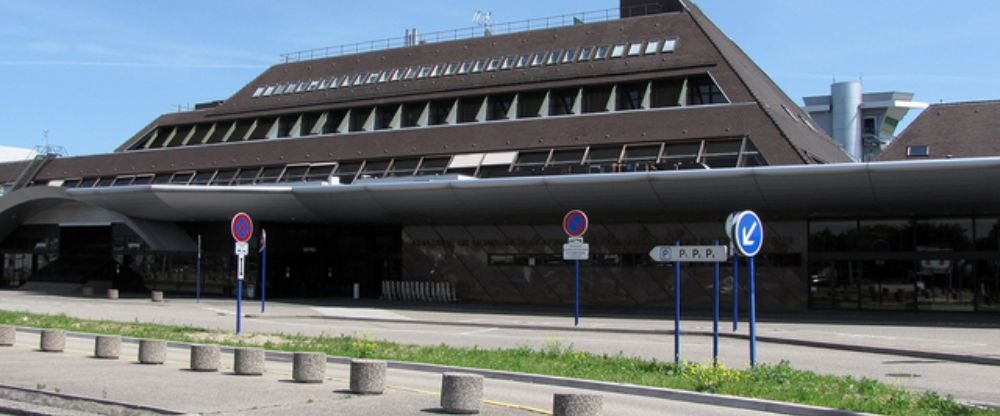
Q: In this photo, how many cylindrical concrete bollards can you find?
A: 13